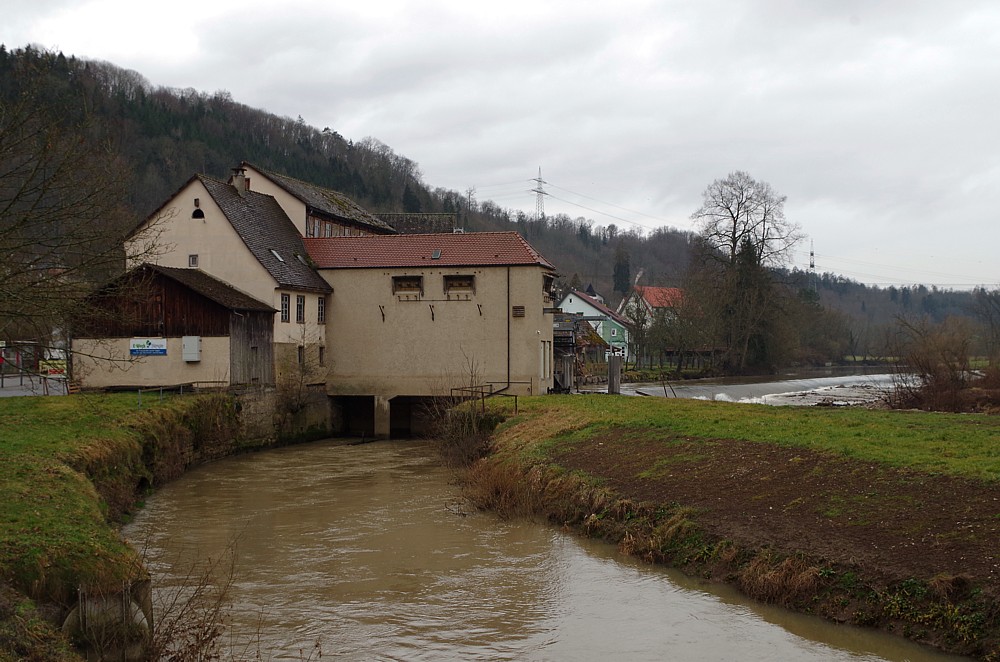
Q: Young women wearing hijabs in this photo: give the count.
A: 0